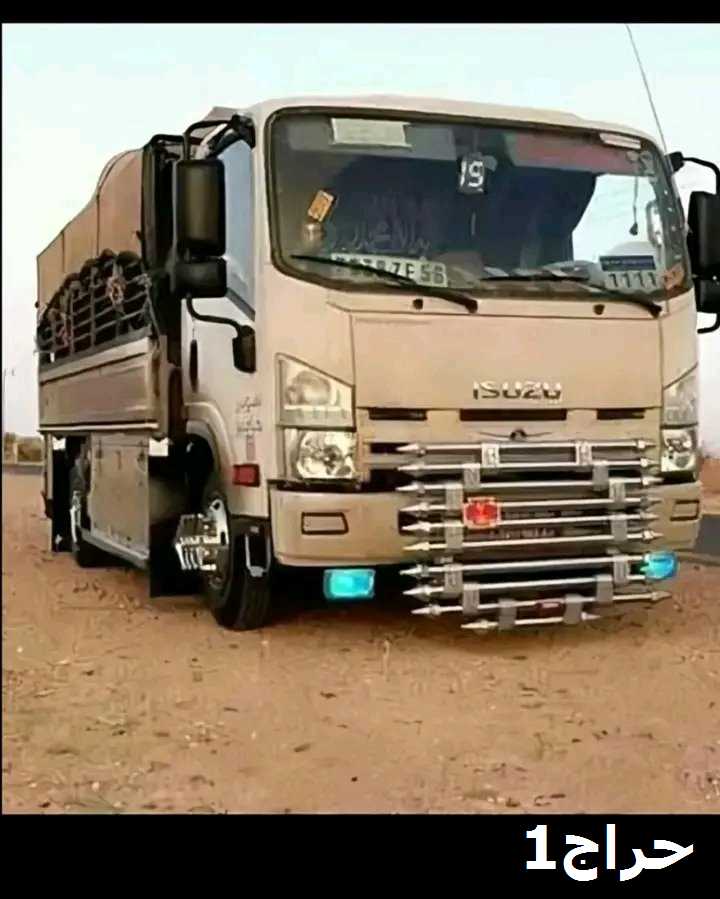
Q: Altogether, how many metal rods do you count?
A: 10